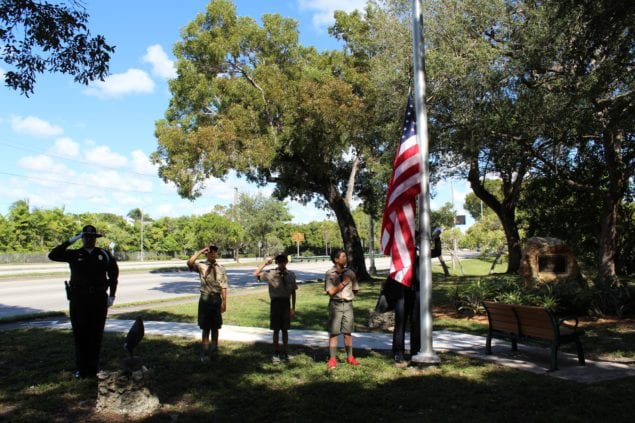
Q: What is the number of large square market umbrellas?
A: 0